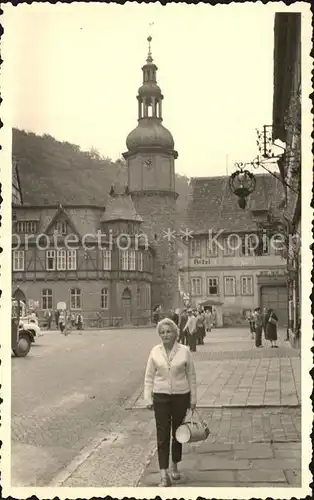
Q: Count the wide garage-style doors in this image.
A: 1